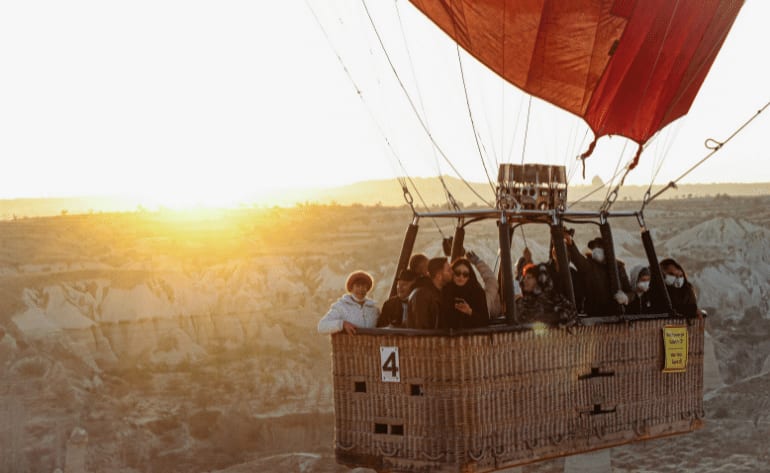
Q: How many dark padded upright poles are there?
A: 6